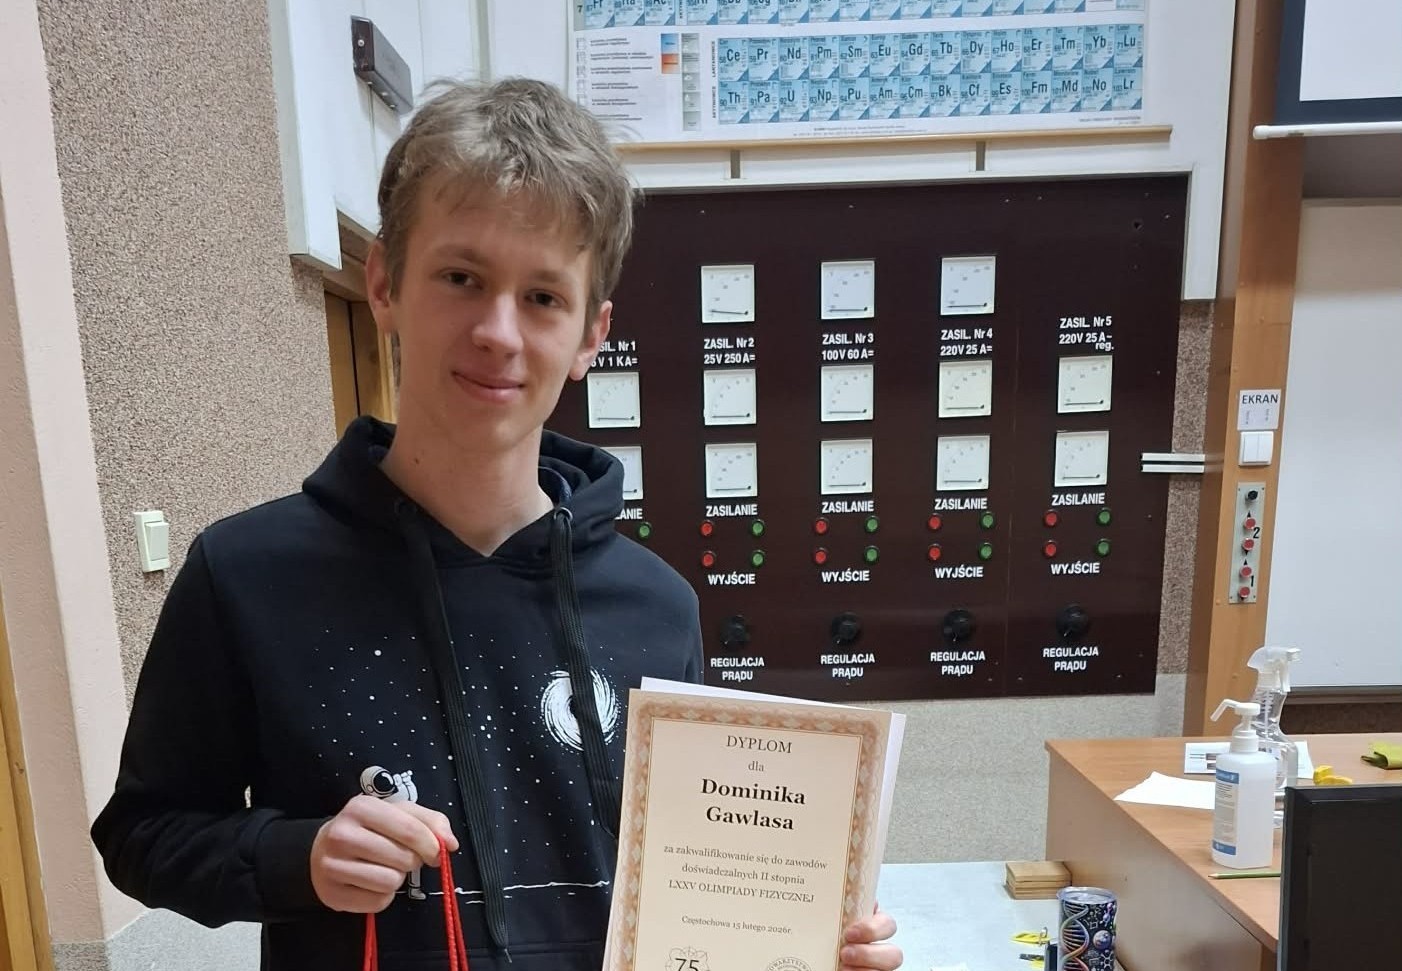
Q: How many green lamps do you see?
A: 9